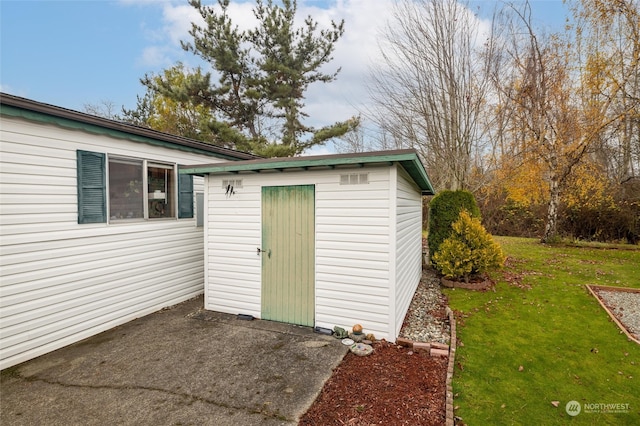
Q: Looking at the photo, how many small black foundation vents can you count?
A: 2